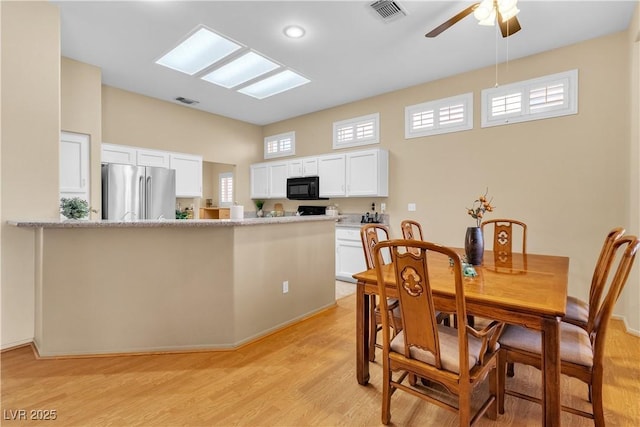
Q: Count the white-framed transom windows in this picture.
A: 4